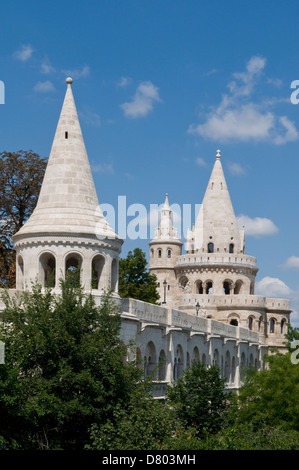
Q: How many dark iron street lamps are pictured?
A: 2